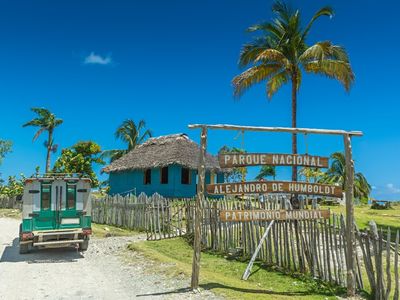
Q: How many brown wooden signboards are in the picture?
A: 3